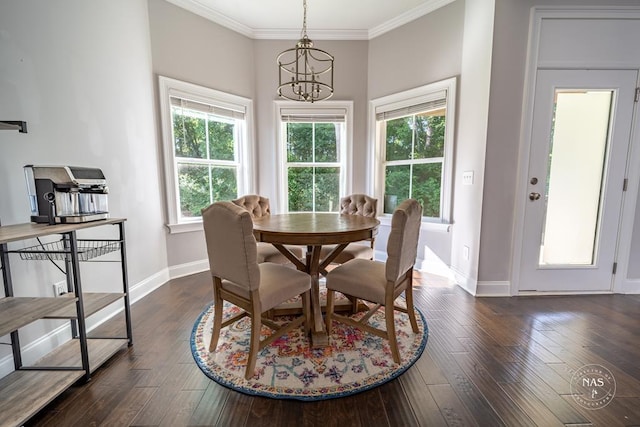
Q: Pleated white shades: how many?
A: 3